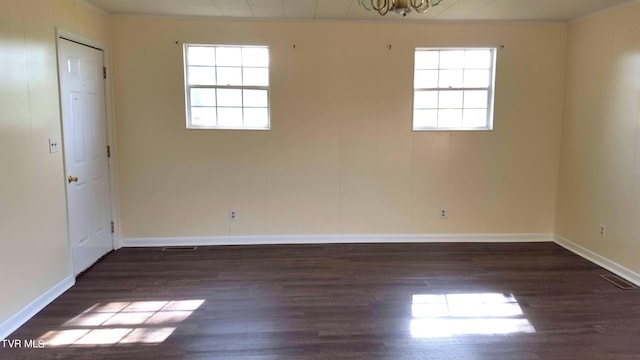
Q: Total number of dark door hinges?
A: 3